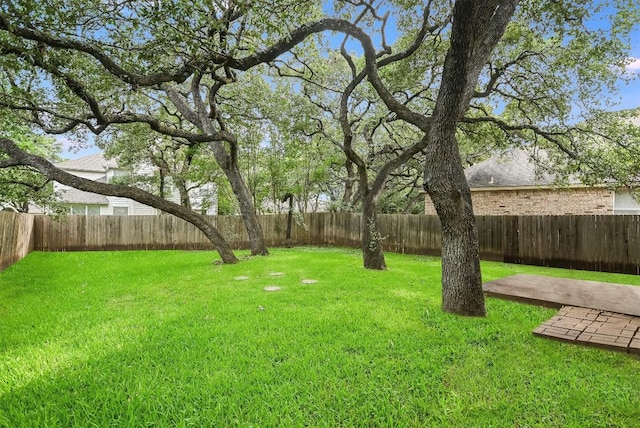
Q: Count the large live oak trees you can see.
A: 4